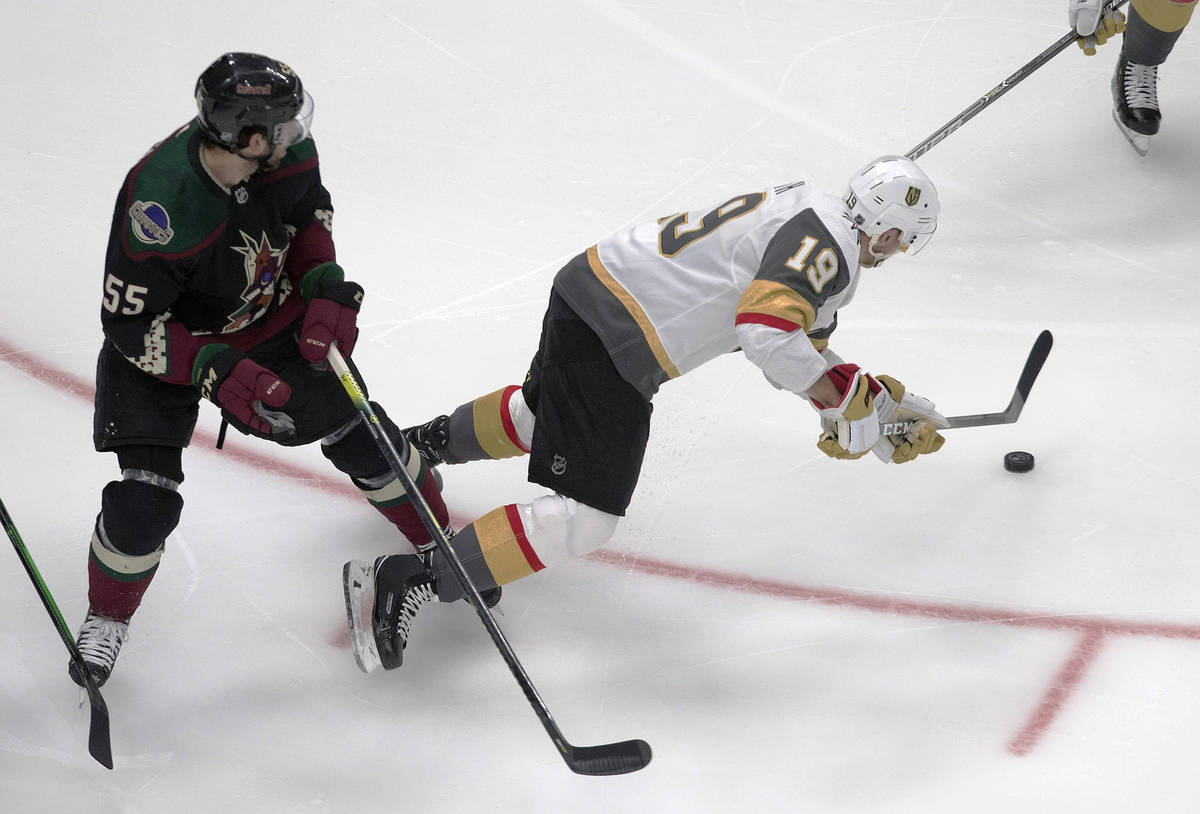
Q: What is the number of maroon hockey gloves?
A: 2